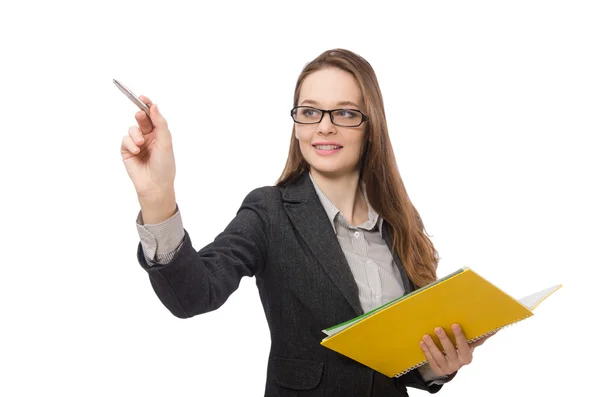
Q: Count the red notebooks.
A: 0